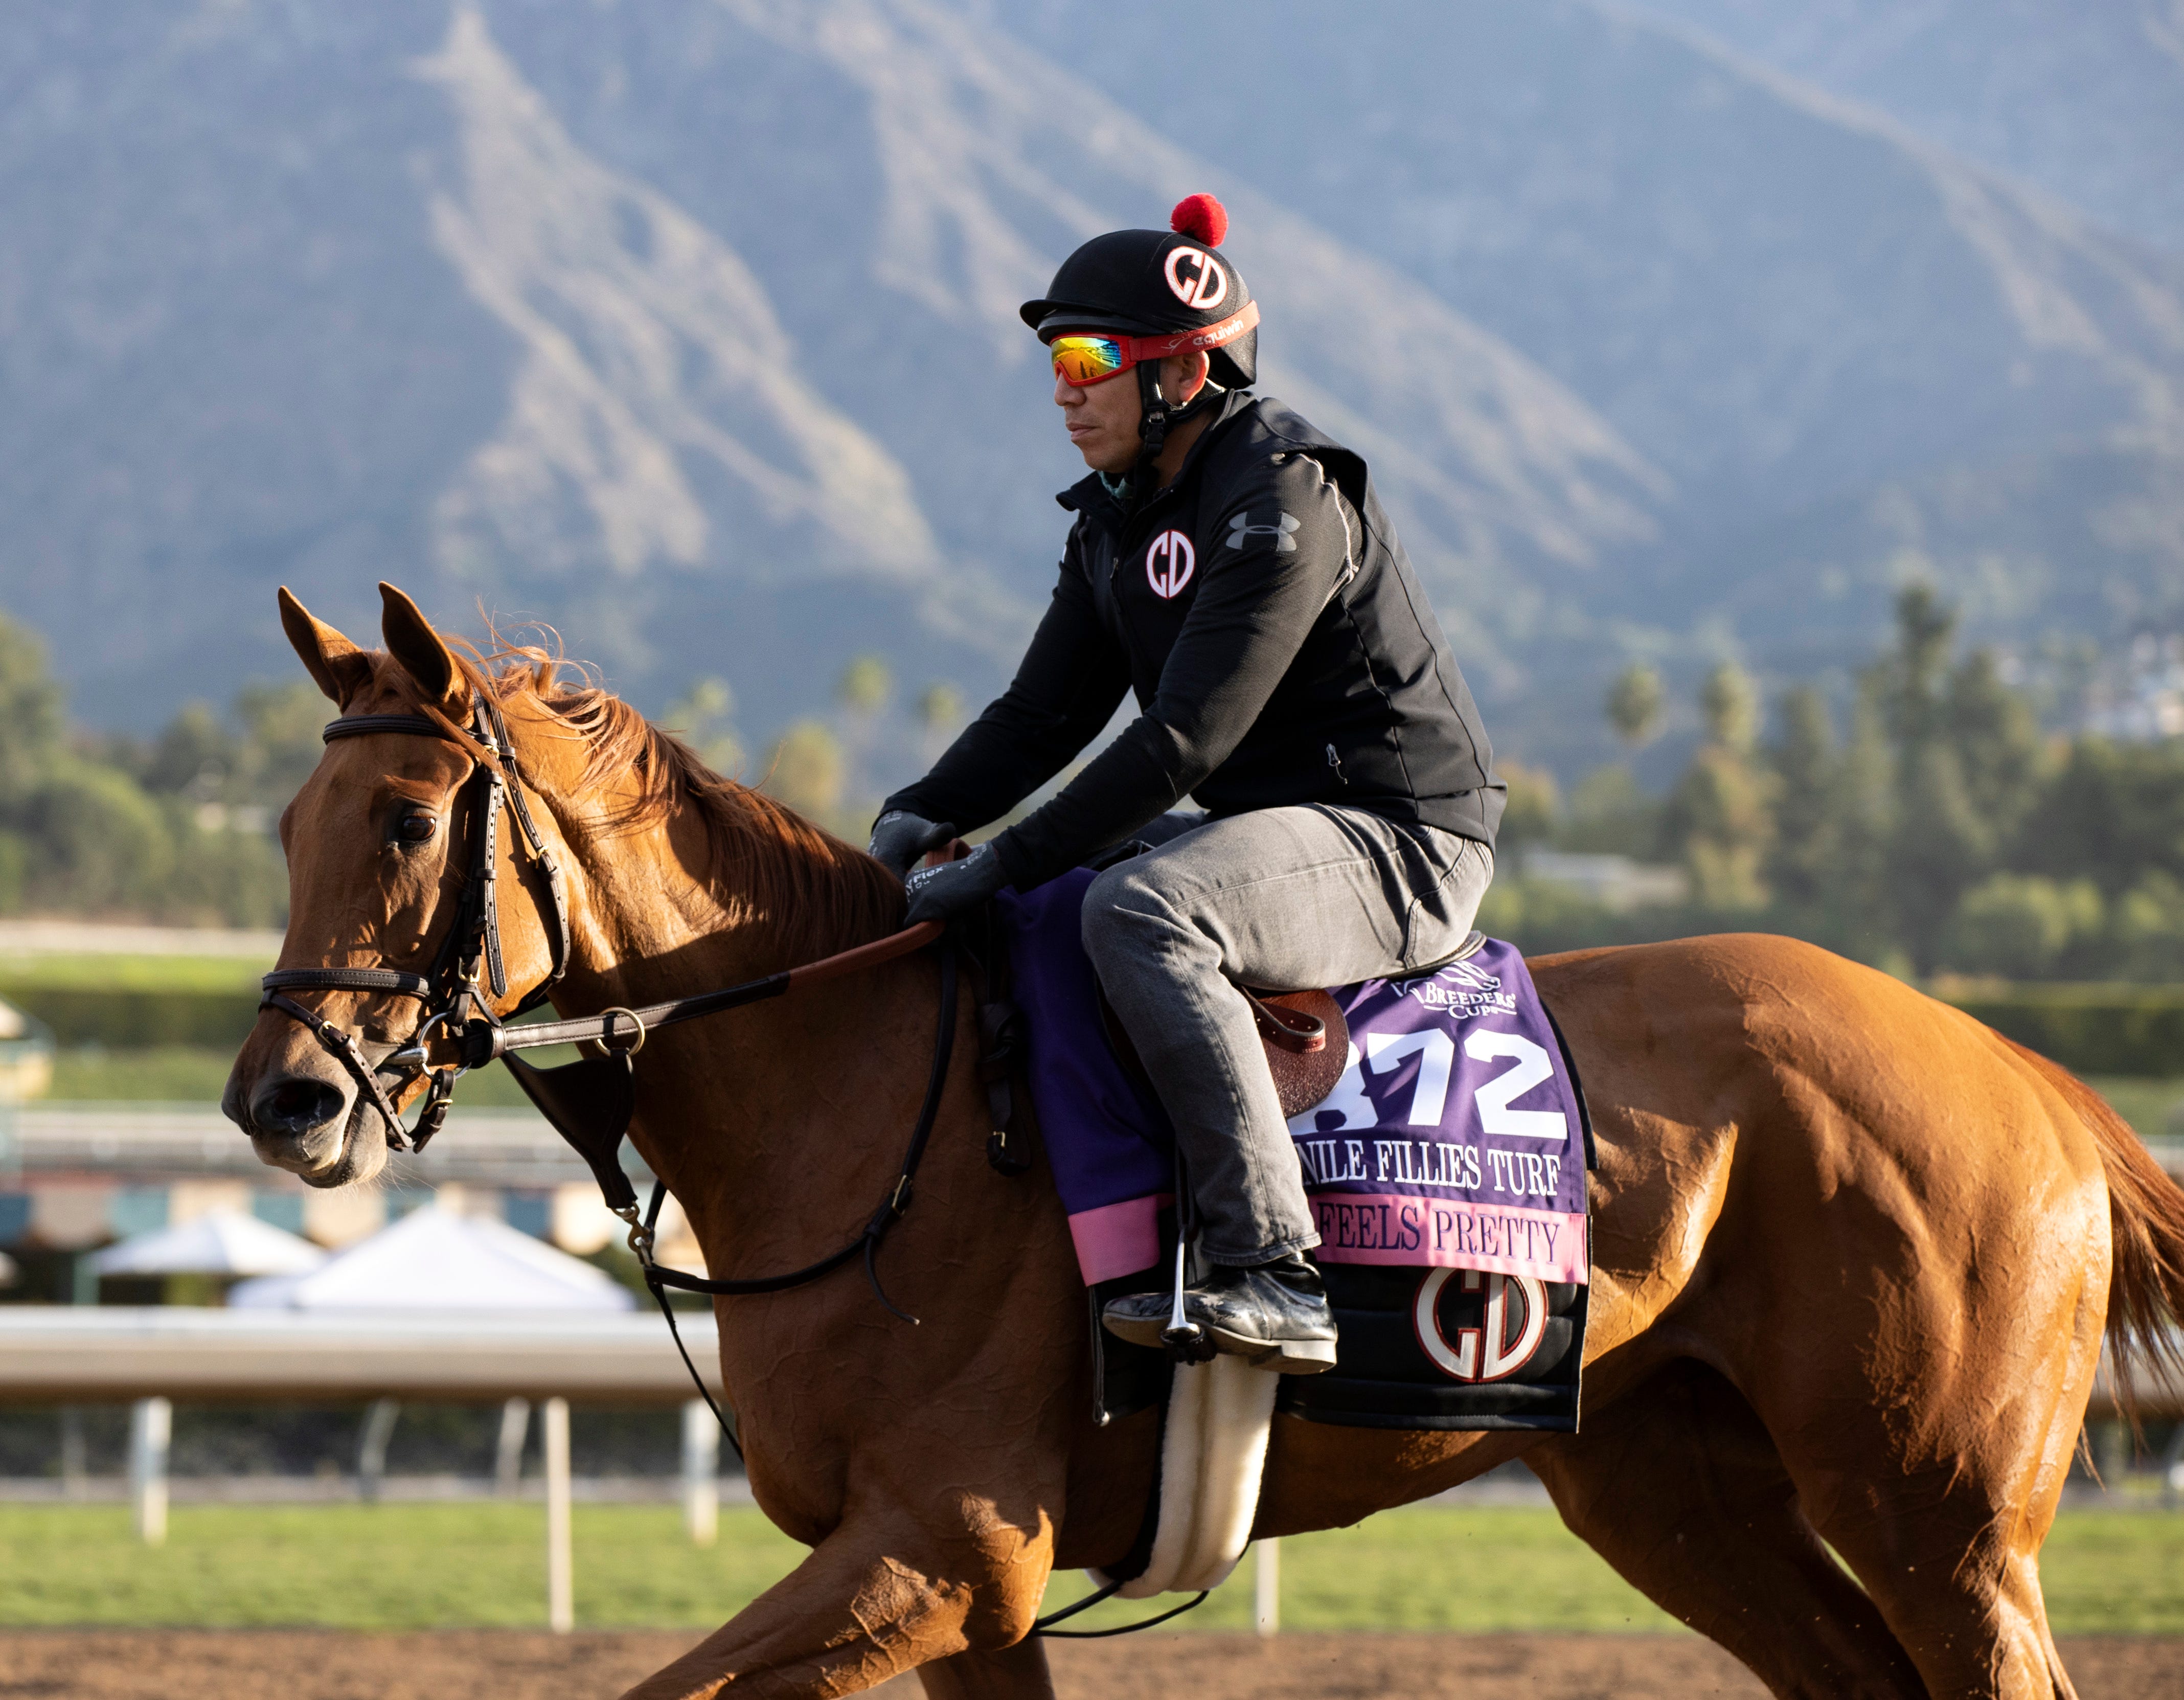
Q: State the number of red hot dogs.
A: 0